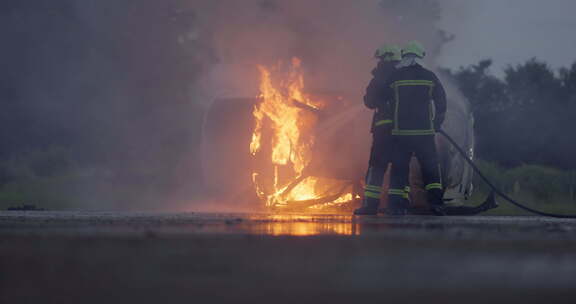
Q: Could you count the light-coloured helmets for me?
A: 2